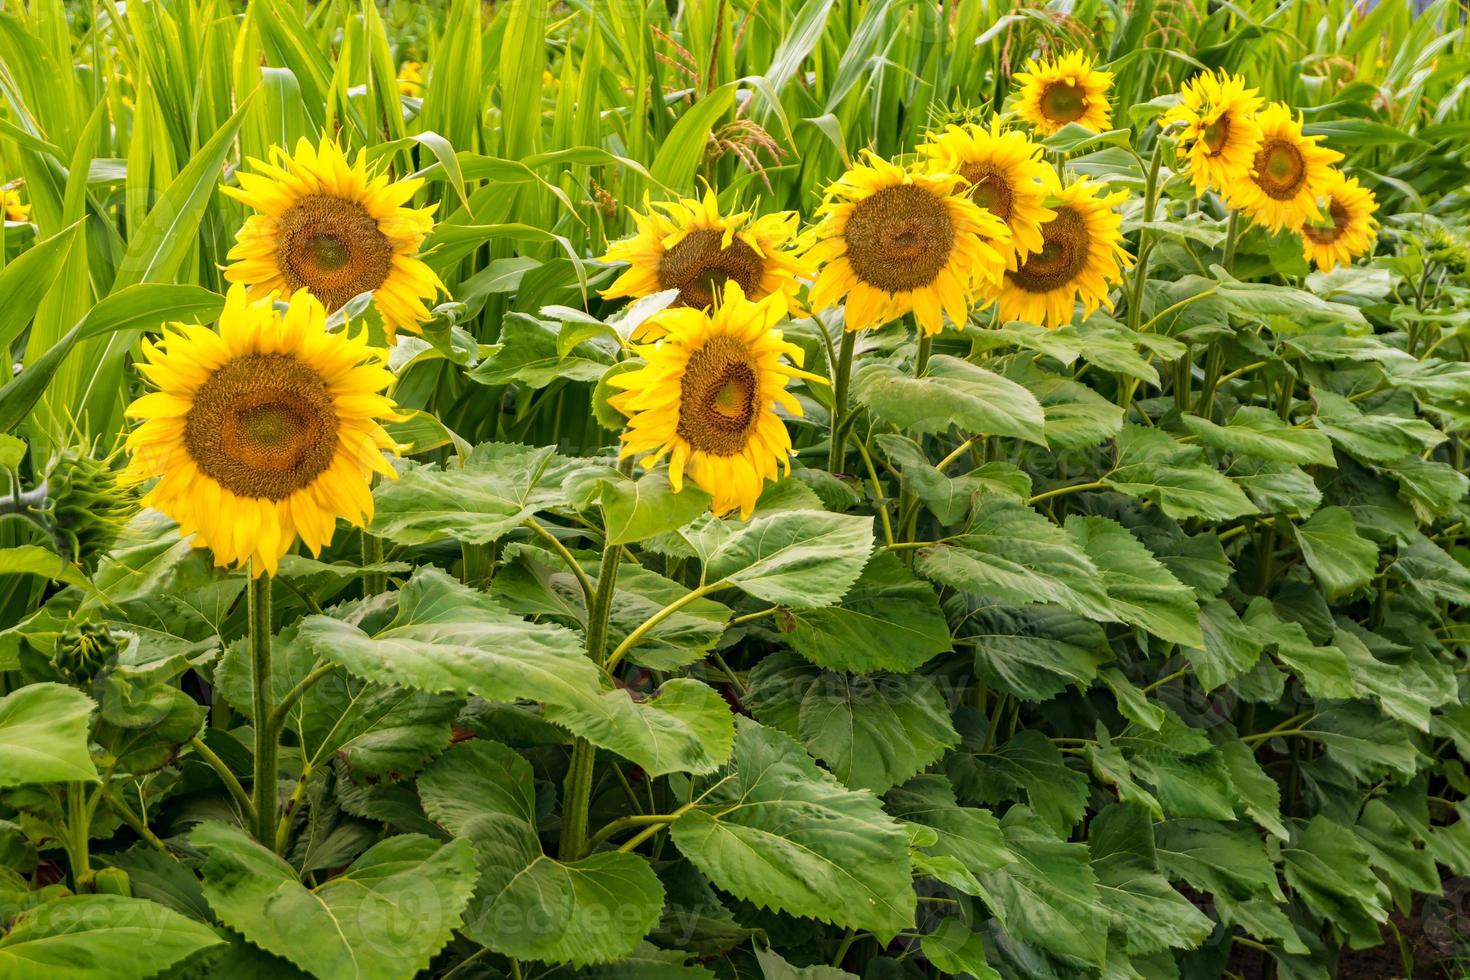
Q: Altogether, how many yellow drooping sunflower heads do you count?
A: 11